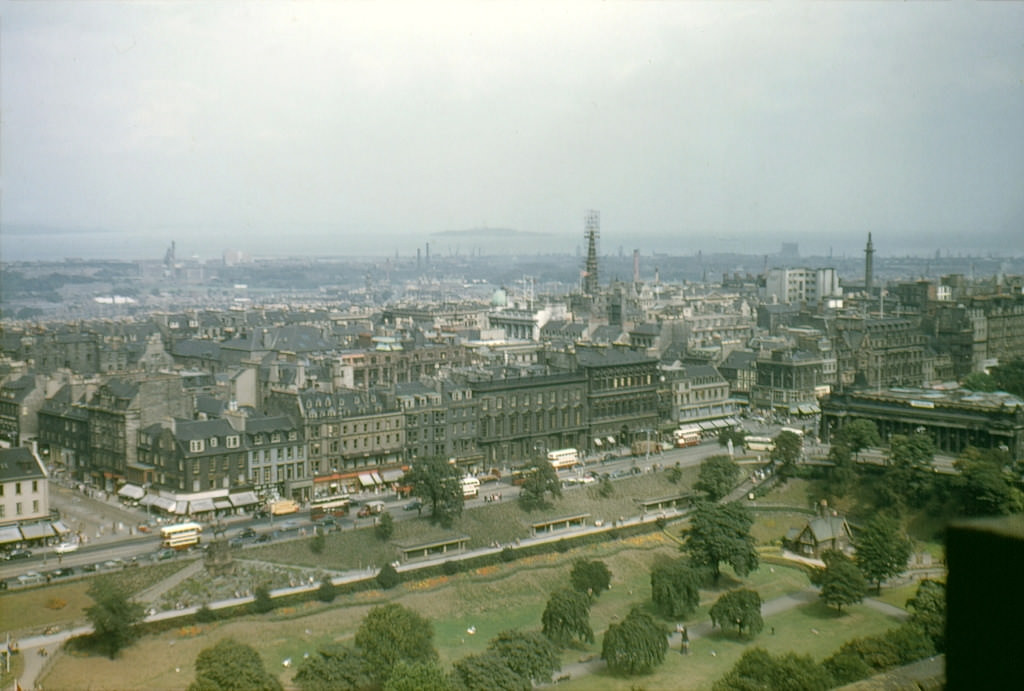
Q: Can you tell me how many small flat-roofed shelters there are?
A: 3